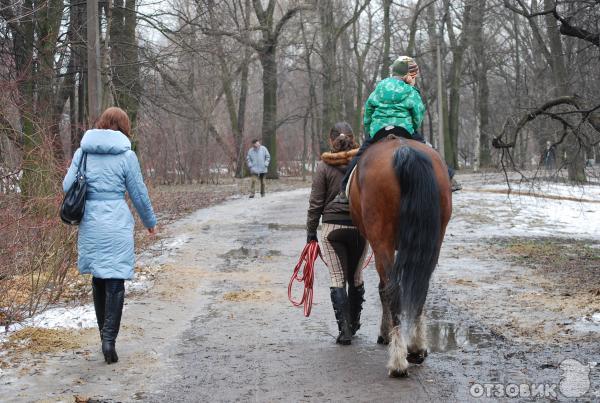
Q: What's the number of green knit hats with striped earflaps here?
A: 1